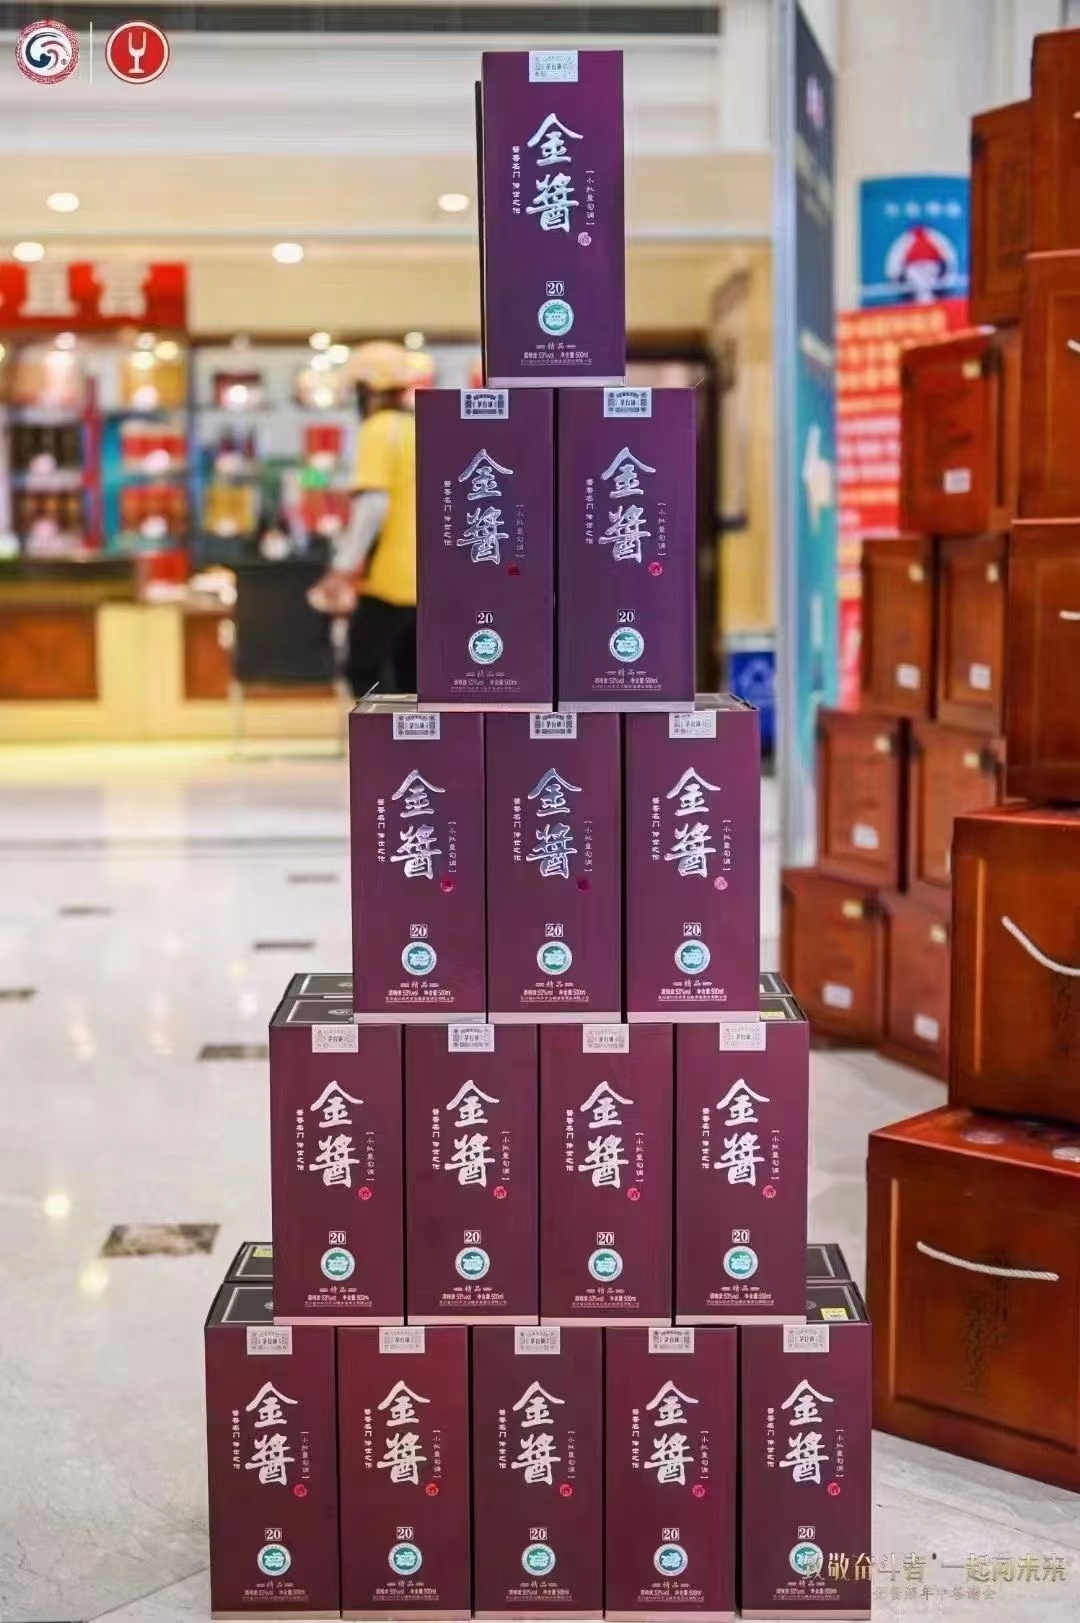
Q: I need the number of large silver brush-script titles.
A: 15